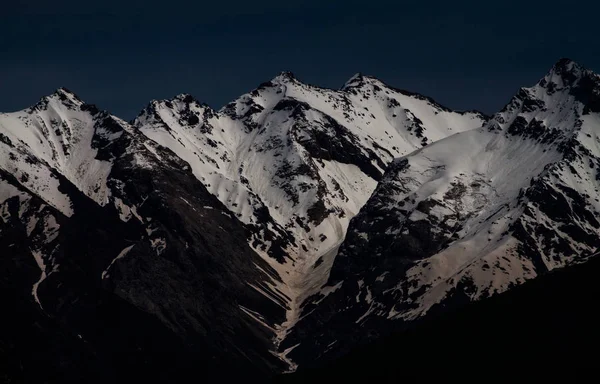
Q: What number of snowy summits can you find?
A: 5